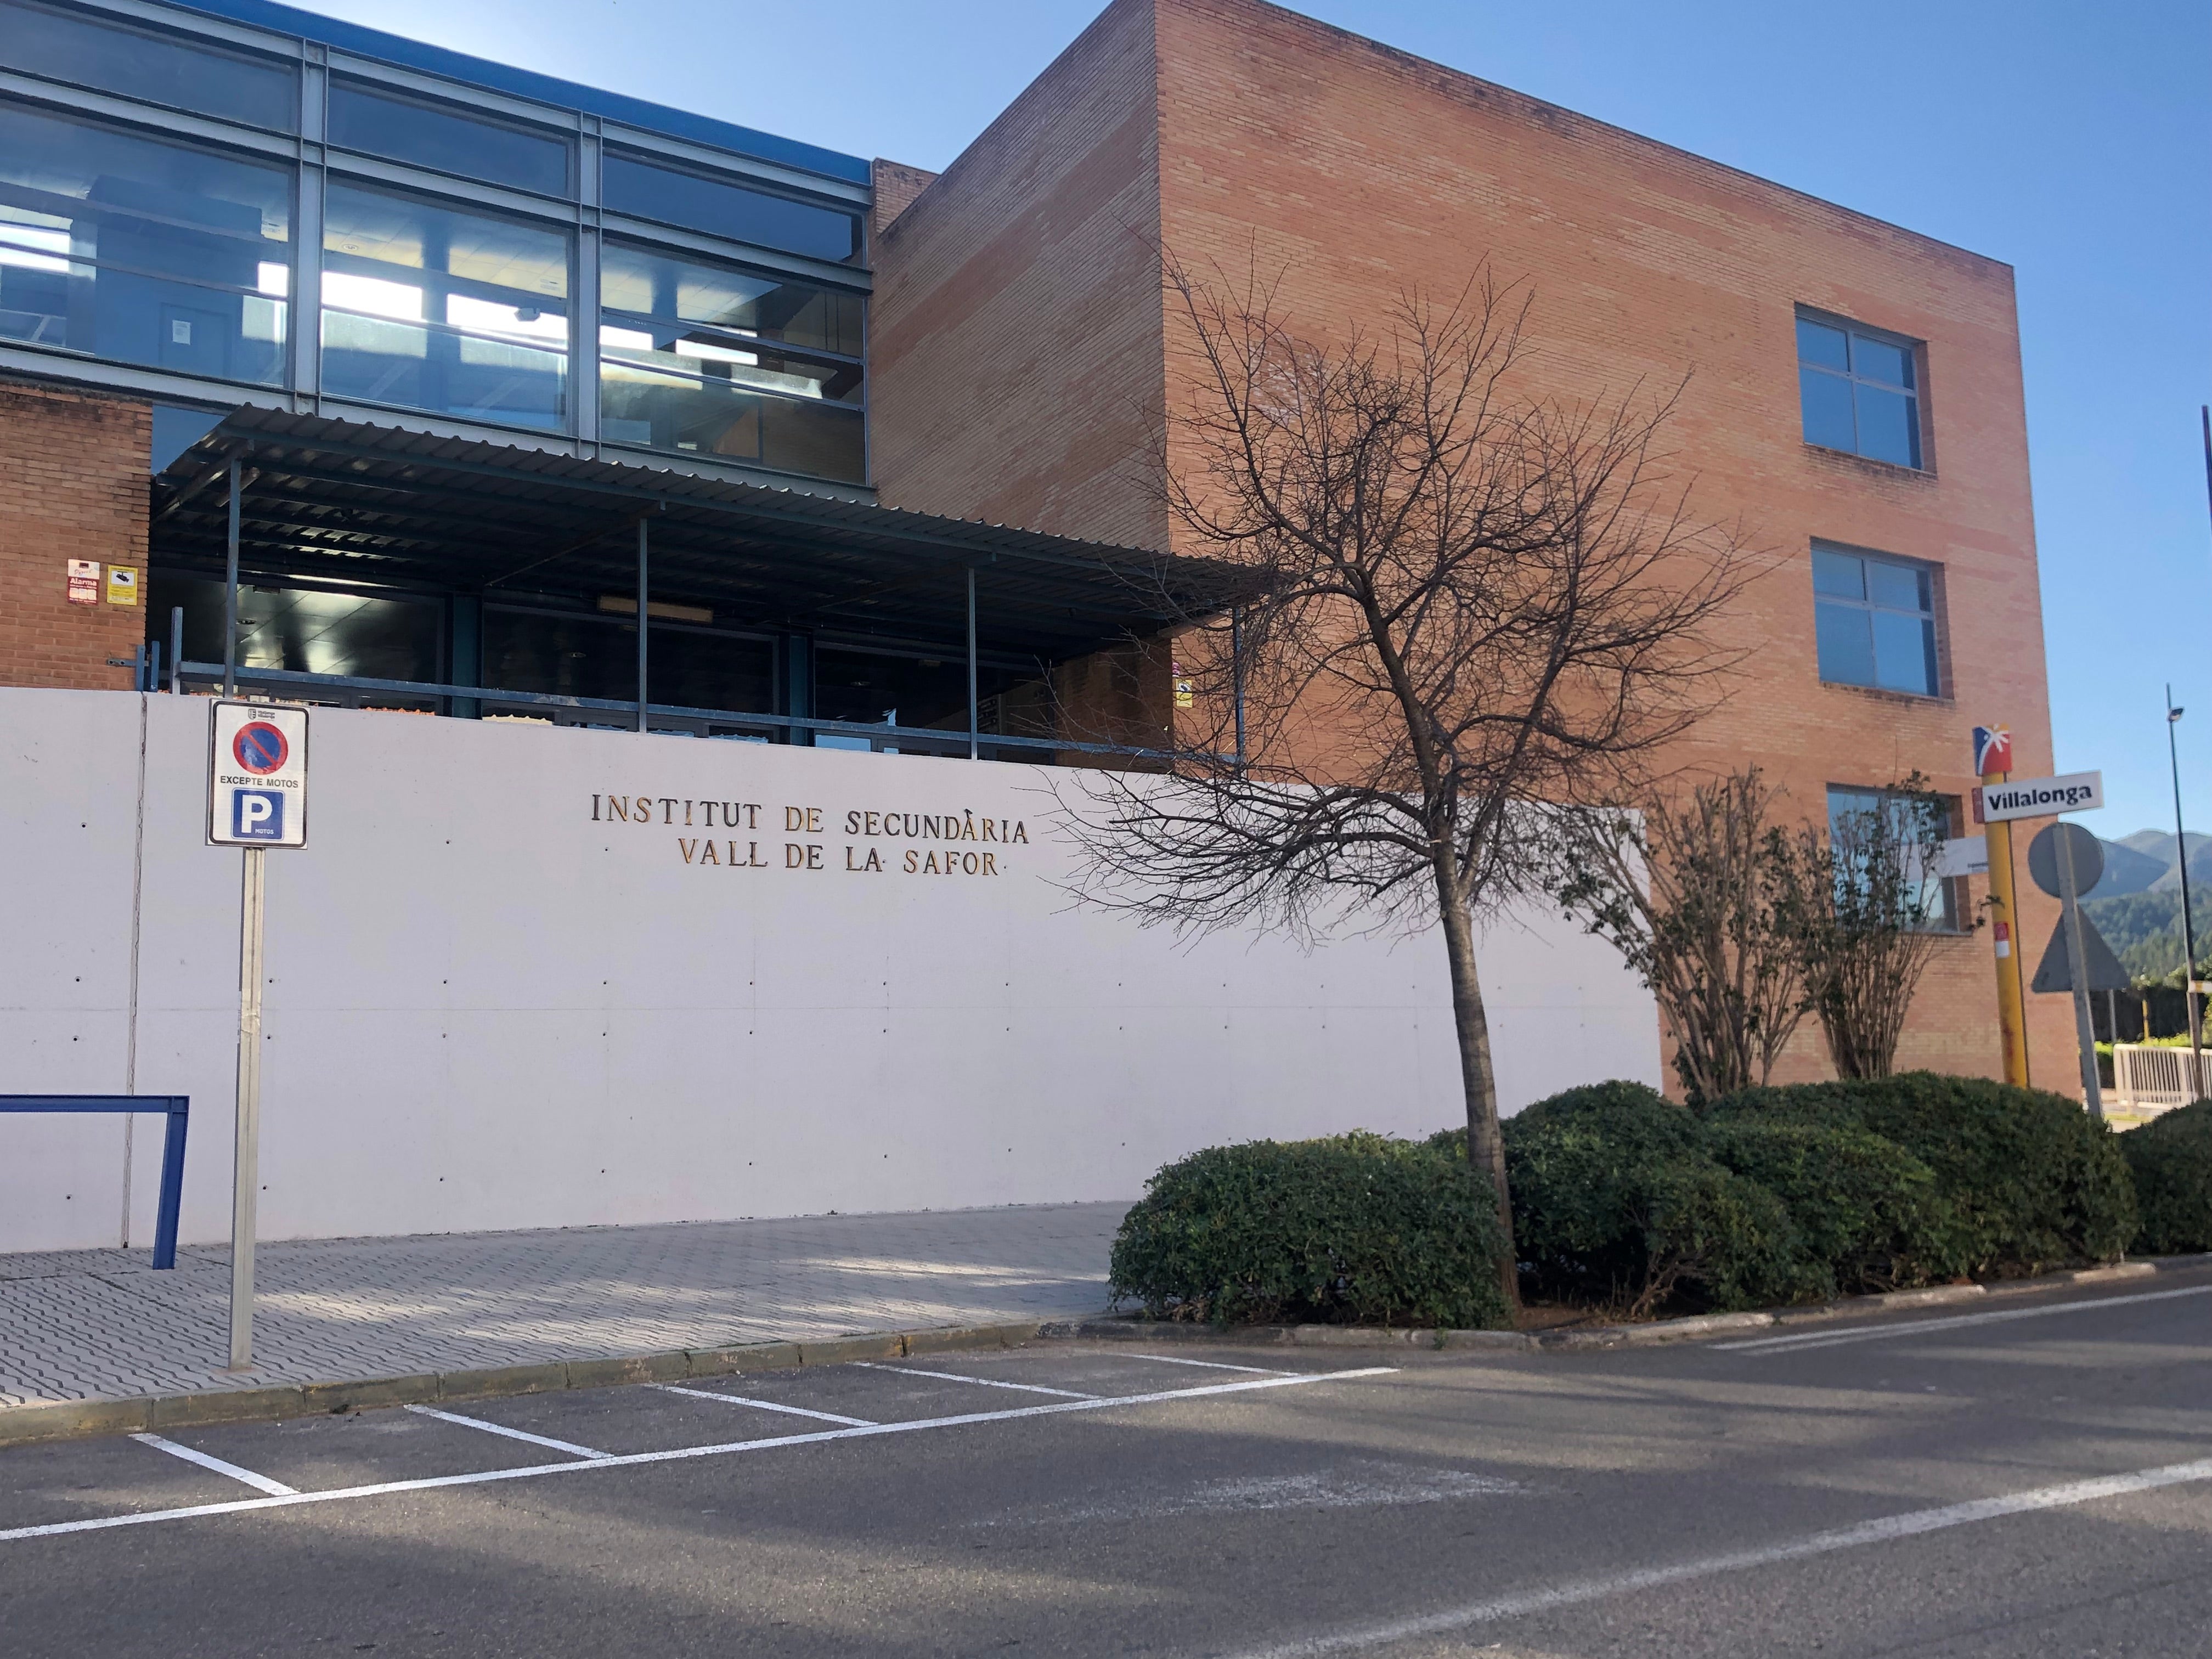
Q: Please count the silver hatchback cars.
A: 0